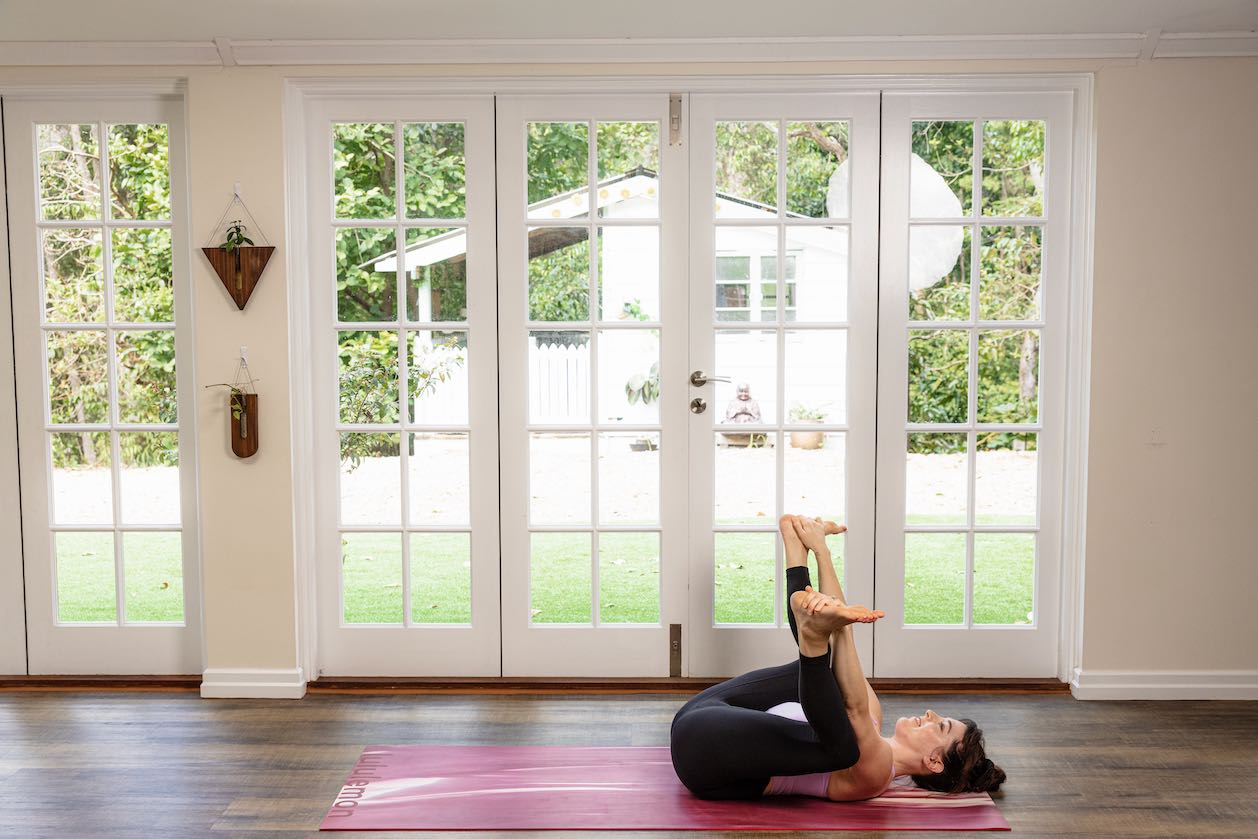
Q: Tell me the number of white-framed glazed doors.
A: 5